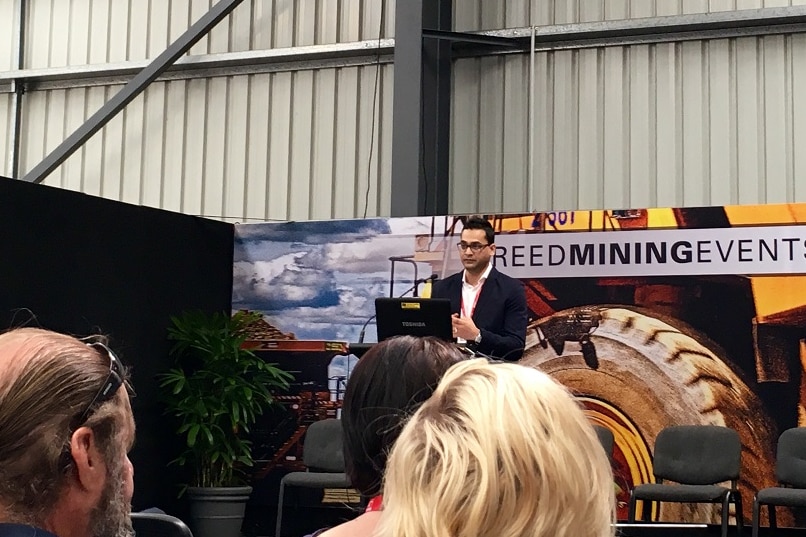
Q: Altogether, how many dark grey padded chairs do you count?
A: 4